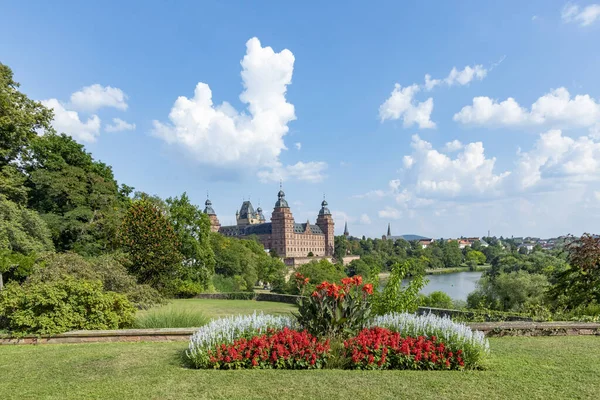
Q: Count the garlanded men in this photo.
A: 0